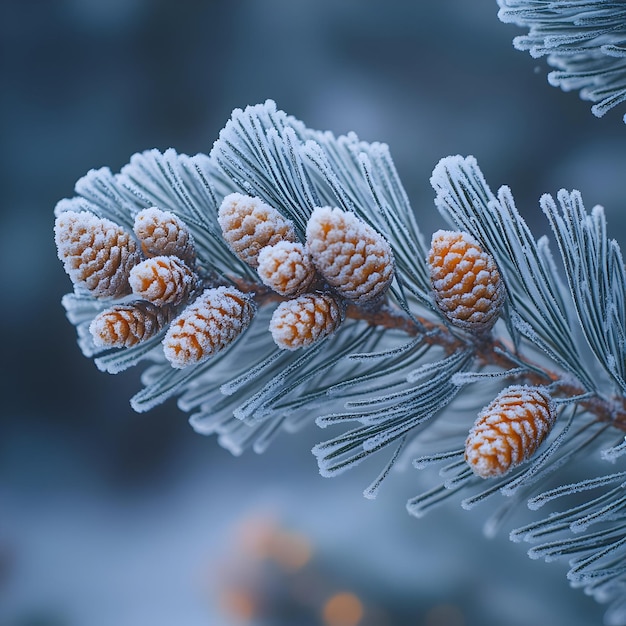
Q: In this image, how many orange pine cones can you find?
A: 11